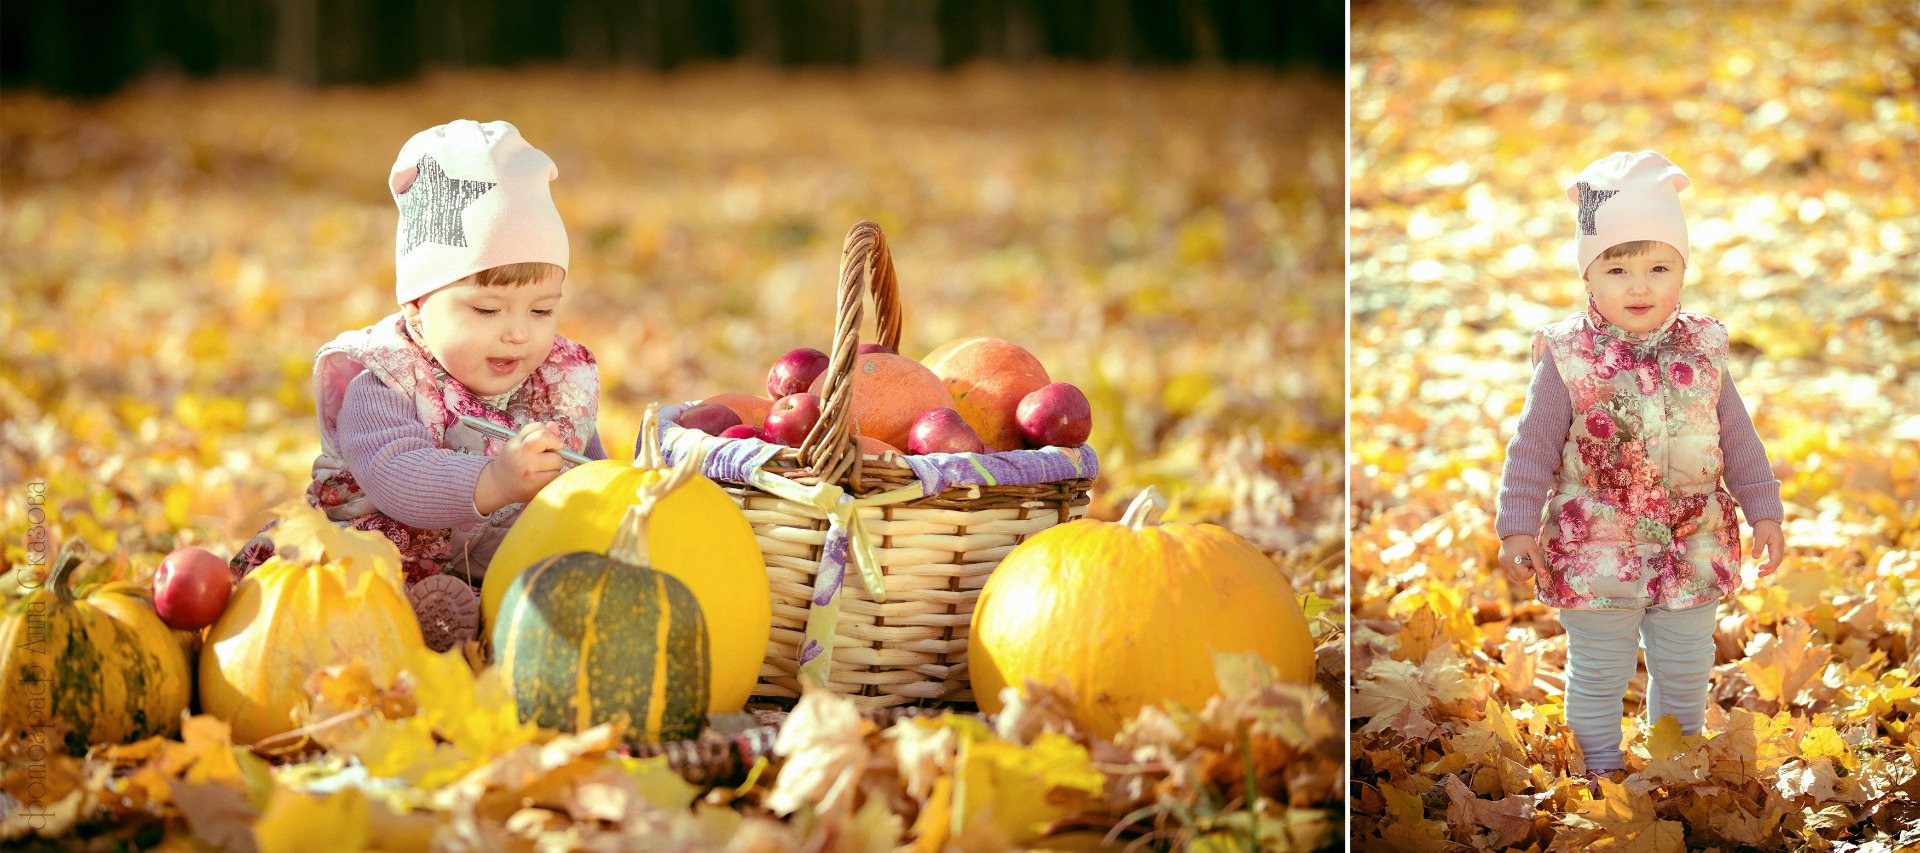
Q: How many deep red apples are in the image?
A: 8